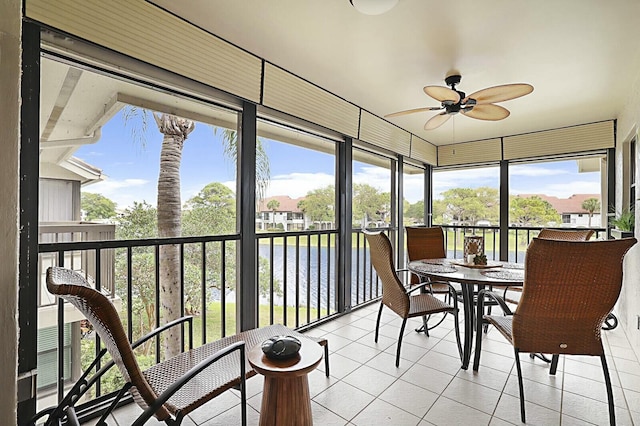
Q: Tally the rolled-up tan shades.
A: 6